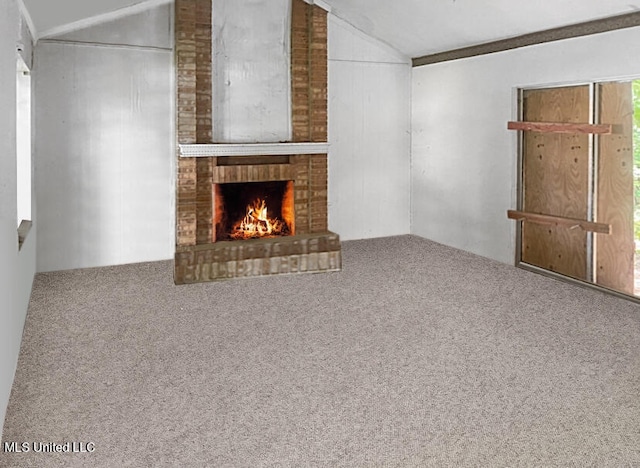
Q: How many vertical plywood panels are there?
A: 2